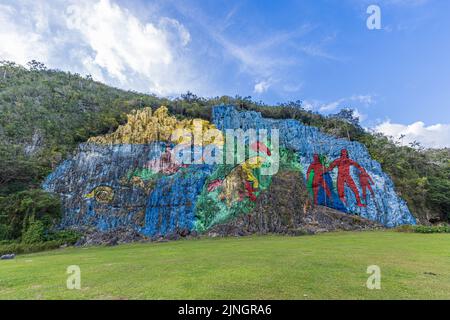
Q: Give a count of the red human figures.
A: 3